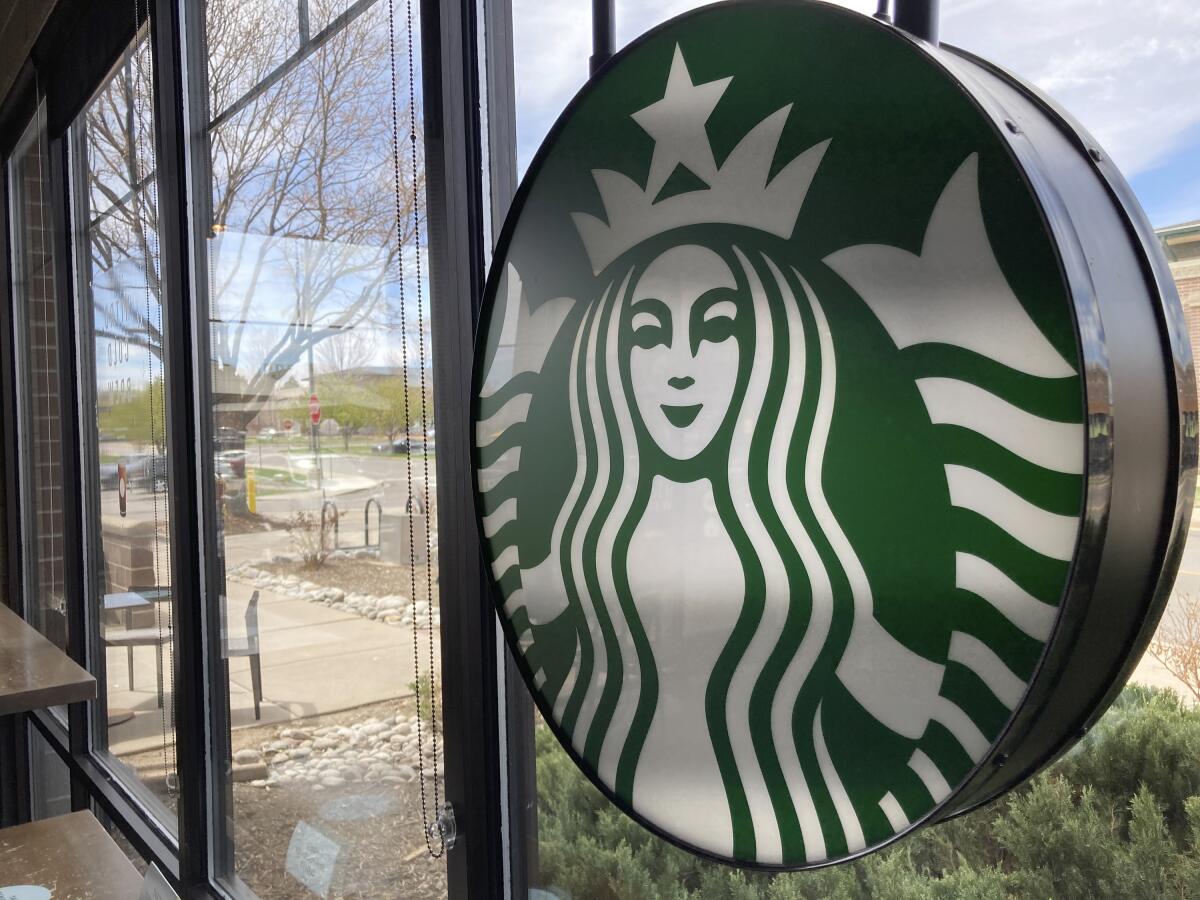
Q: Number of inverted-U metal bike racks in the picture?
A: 3